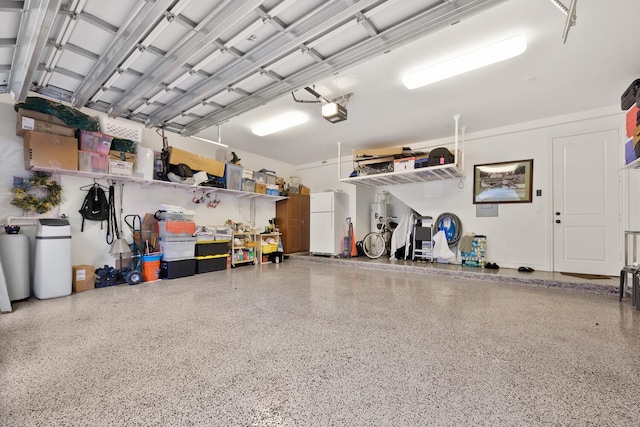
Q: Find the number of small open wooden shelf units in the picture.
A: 2